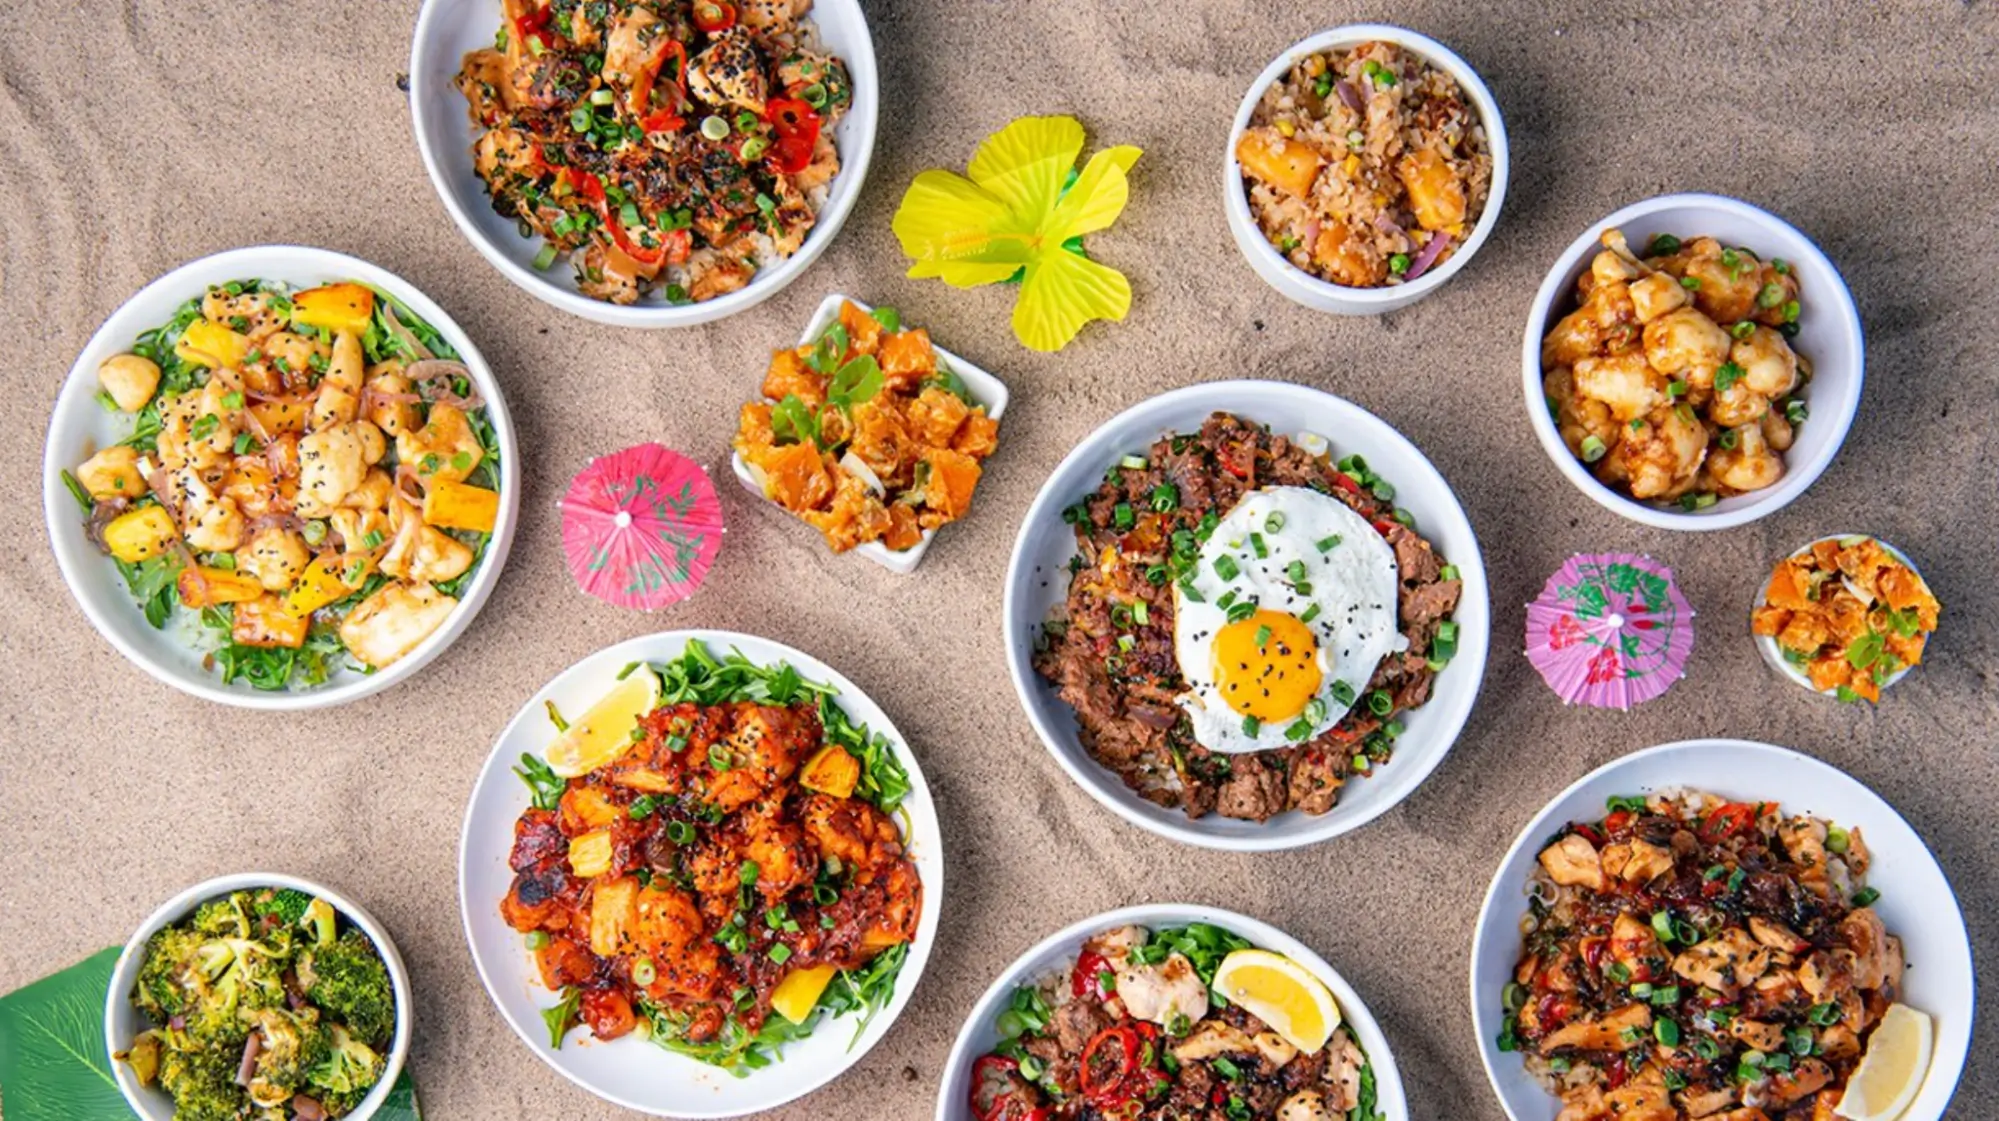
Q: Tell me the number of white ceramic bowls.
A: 11